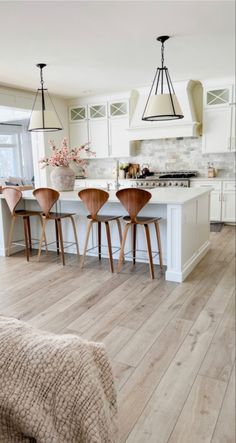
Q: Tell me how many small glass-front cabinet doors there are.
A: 4